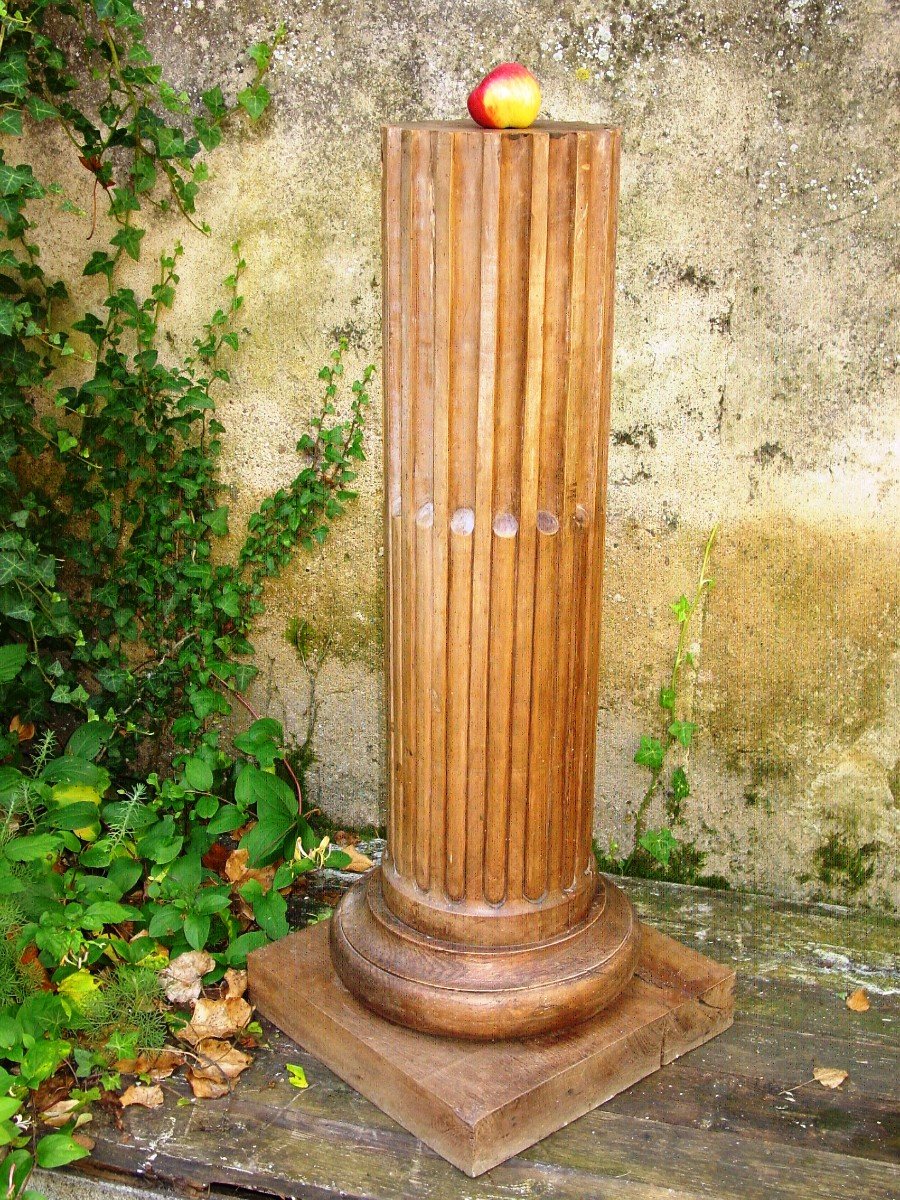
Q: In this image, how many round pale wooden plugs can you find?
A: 6